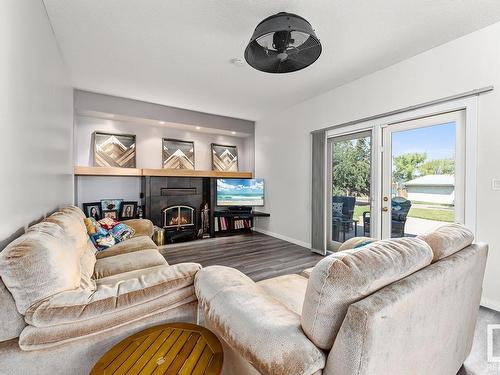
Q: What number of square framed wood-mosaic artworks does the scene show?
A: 3